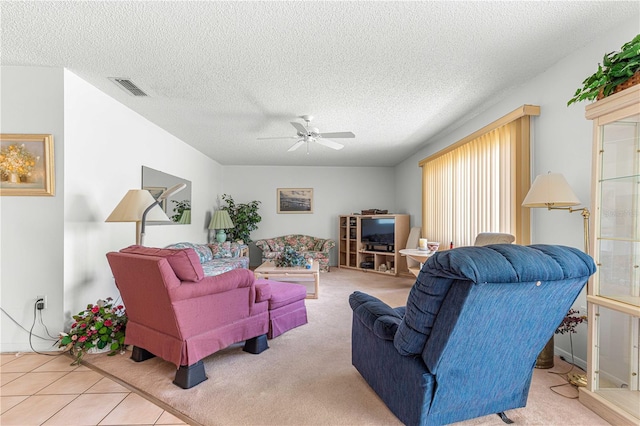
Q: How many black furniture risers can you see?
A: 3